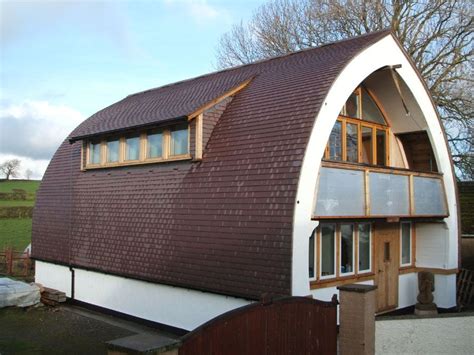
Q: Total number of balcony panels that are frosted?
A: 3